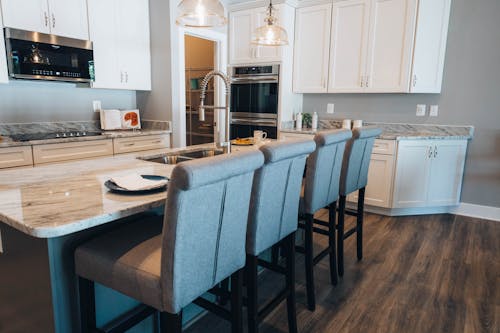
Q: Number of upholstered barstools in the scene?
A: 4